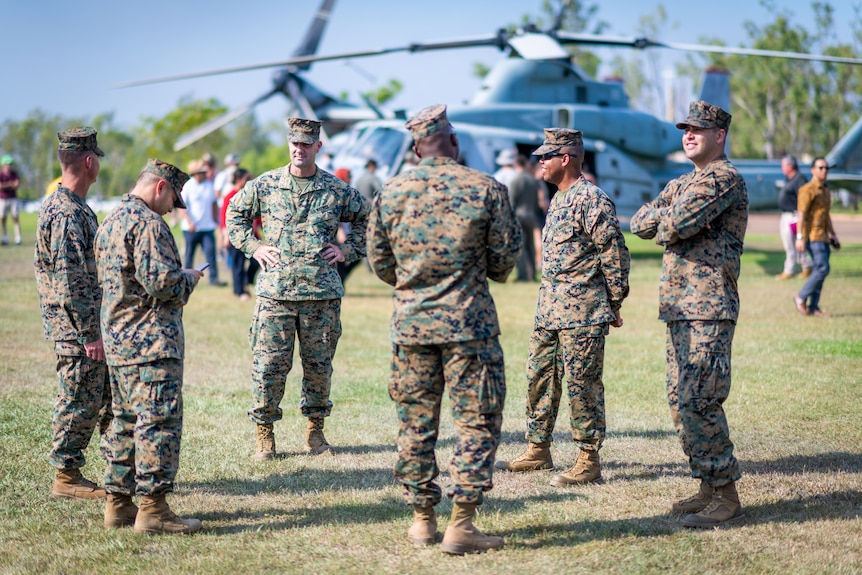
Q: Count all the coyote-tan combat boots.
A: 11